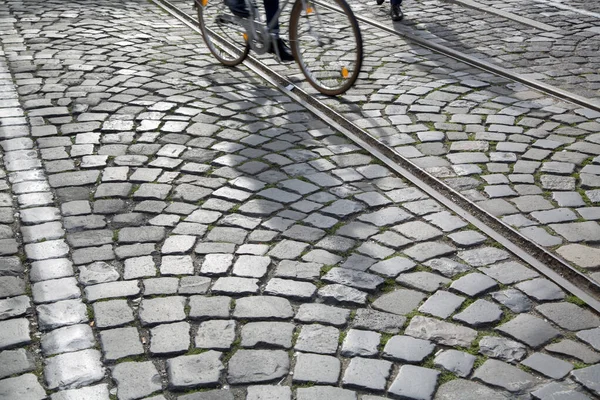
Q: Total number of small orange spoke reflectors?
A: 4